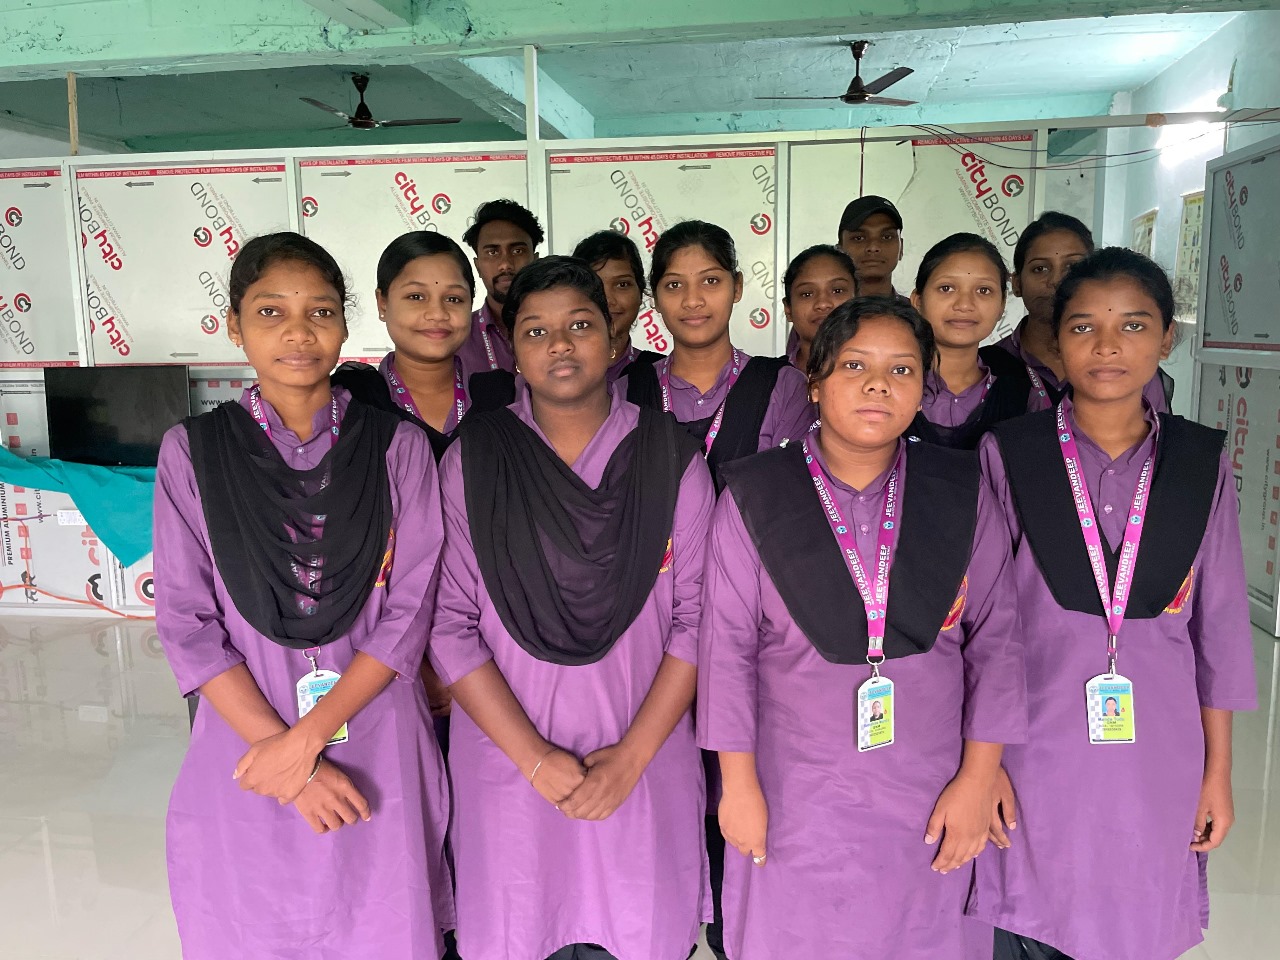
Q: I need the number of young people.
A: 12